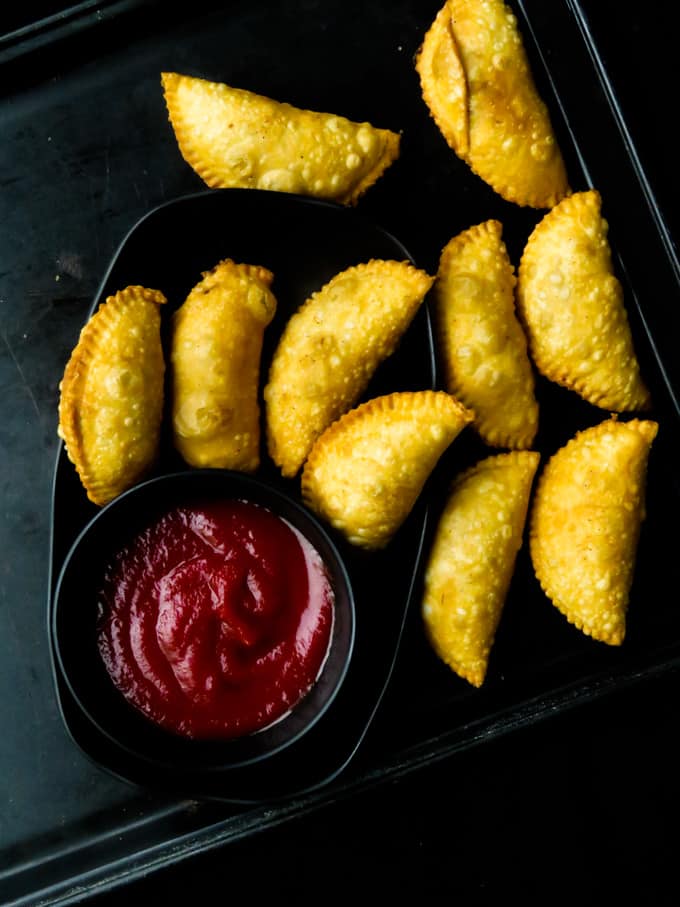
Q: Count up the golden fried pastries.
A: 10